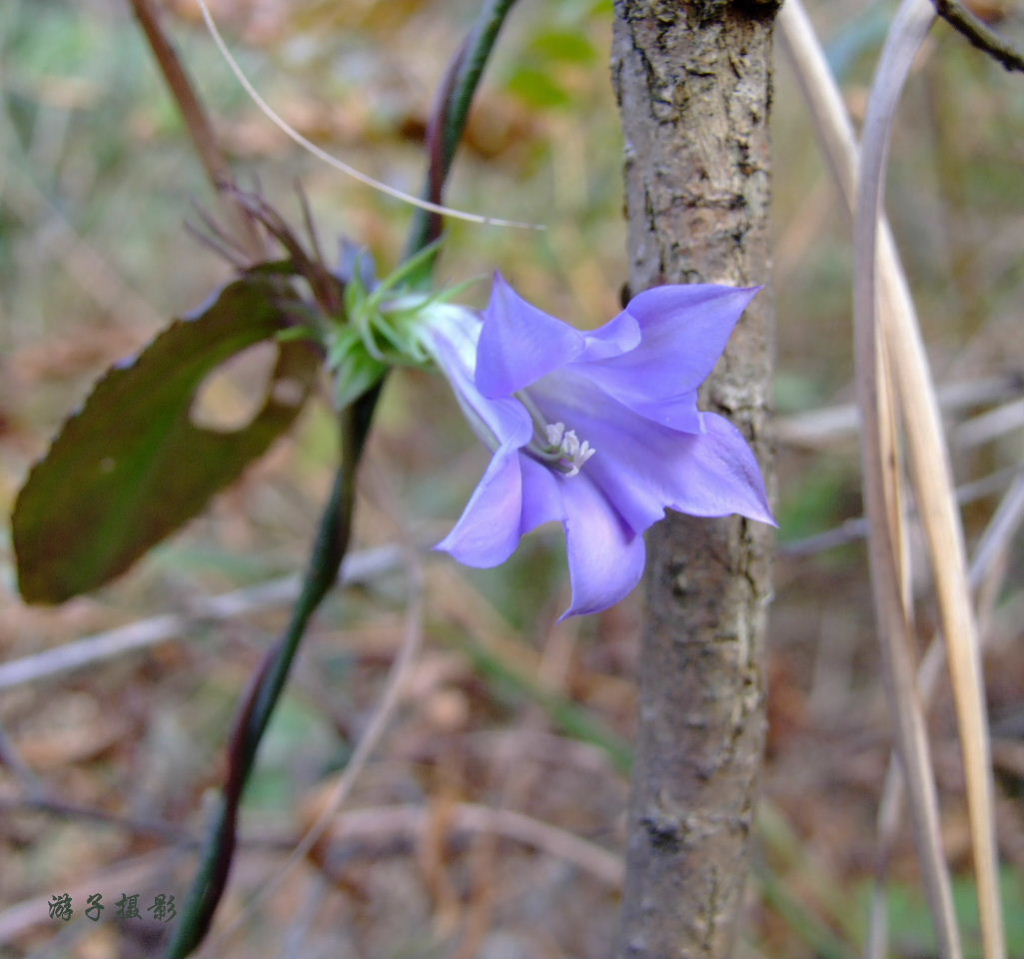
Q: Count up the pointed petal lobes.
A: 5